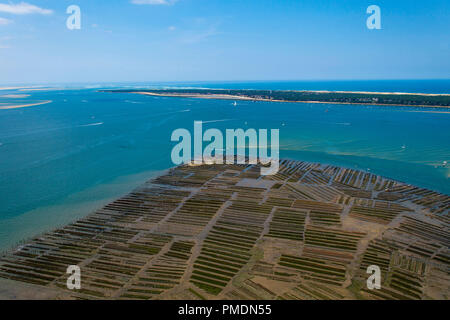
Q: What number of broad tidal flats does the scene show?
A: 1